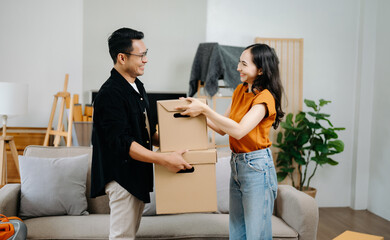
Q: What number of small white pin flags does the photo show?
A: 0